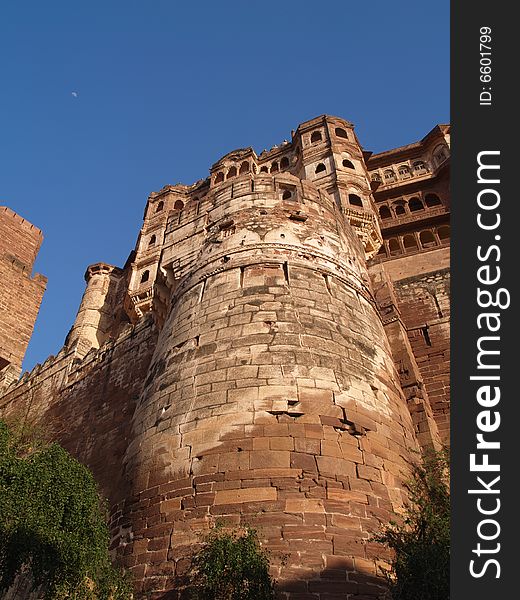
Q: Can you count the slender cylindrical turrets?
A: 1